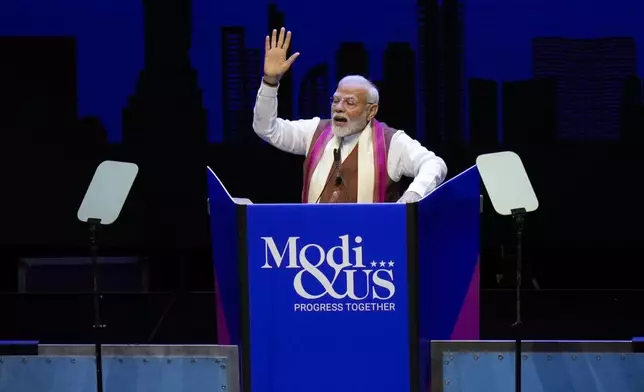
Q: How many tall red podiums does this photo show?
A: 0